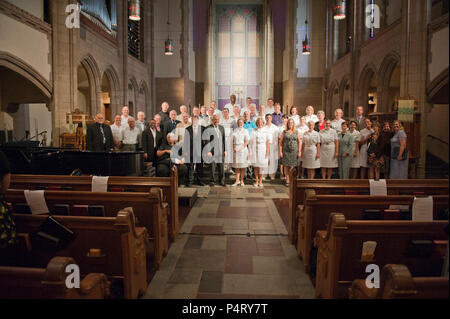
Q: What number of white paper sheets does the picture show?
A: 4